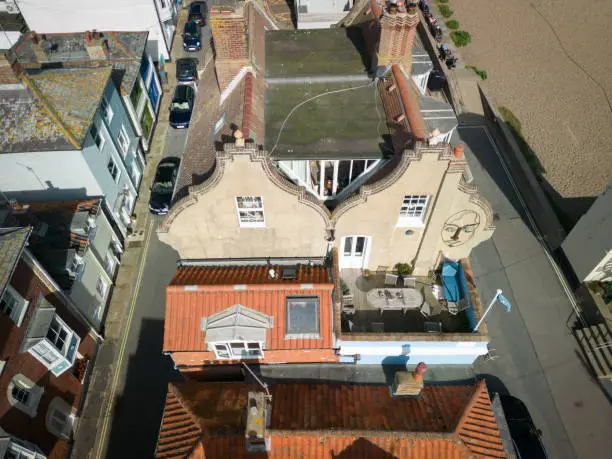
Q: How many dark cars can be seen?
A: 6